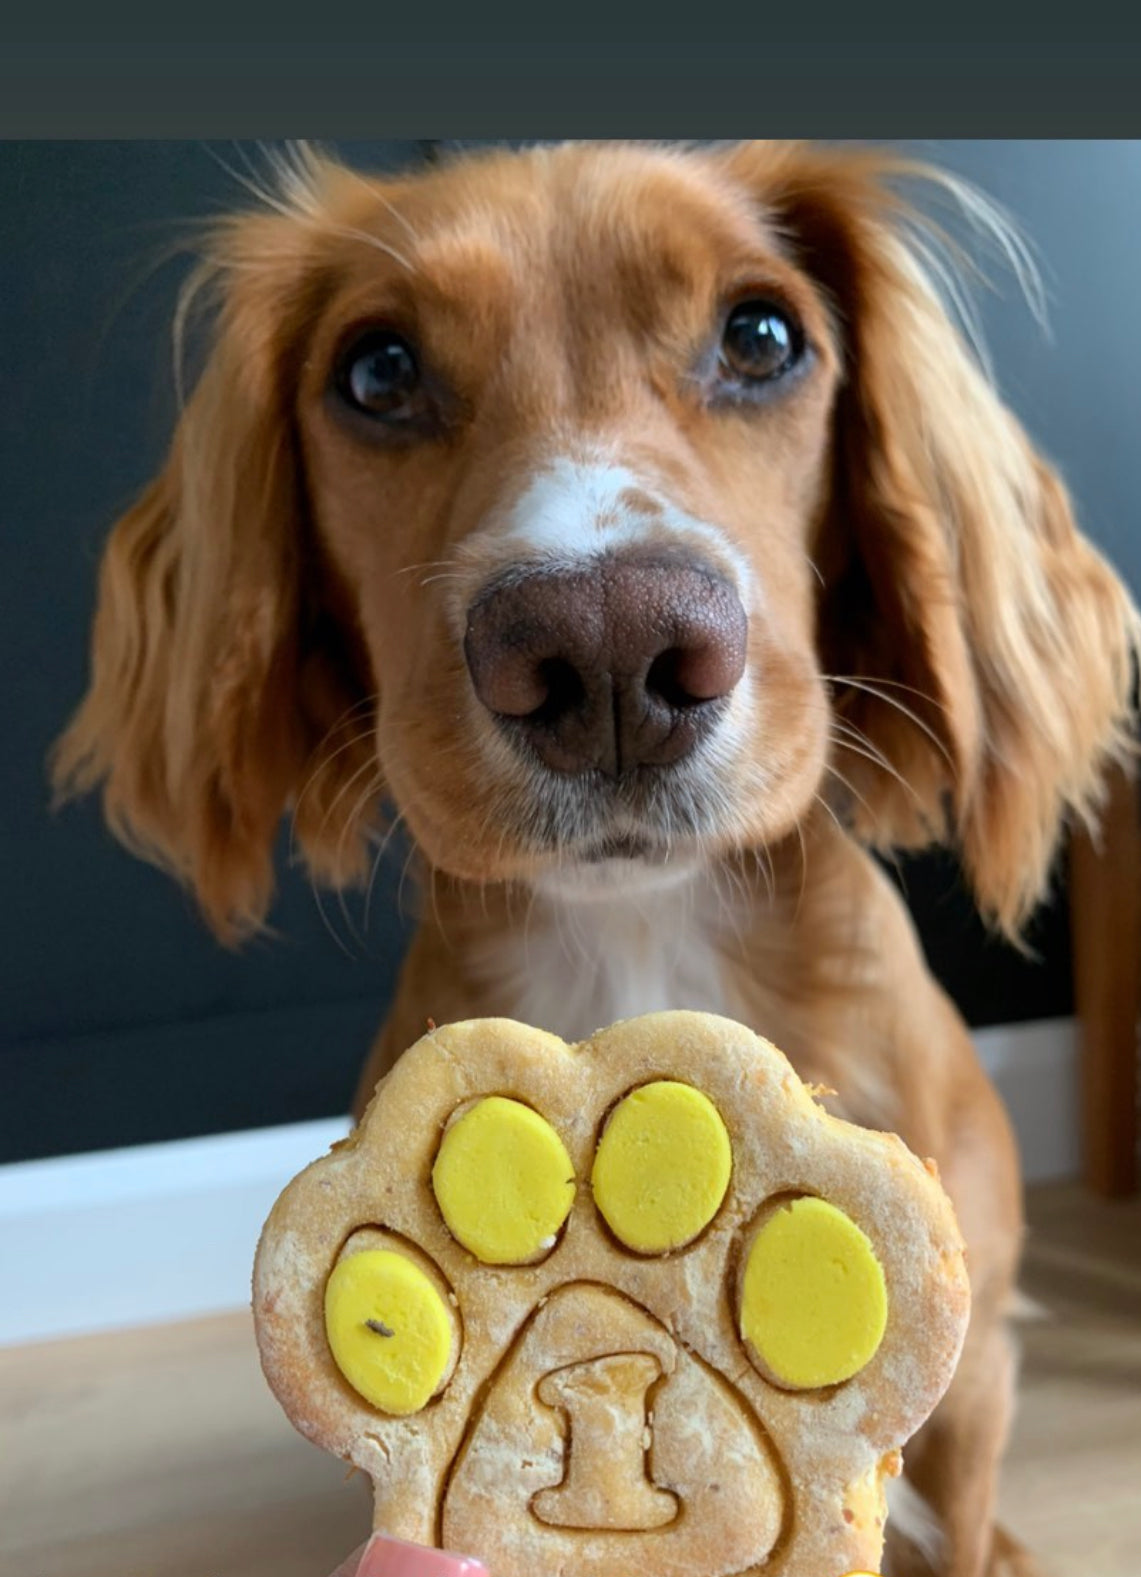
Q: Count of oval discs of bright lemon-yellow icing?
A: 4